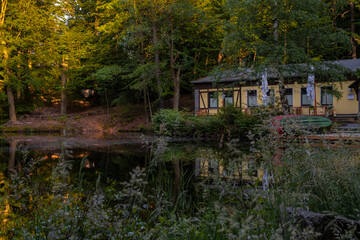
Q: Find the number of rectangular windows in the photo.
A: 7